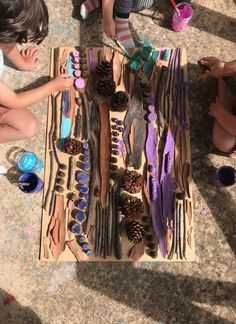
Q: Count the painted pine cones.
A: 0